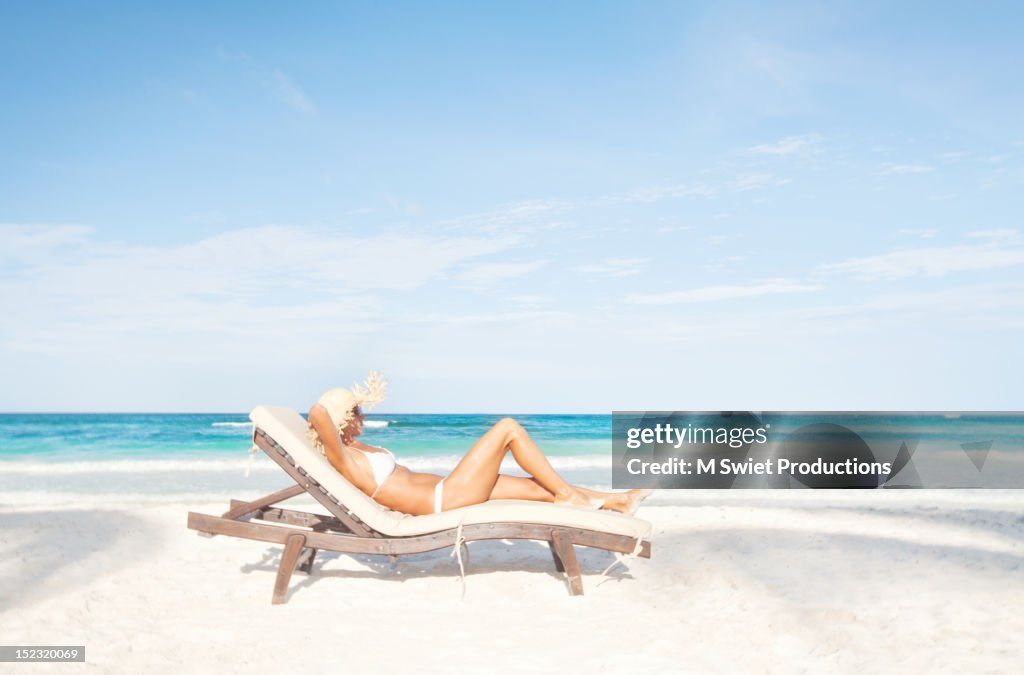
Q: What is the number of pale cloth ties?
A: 3